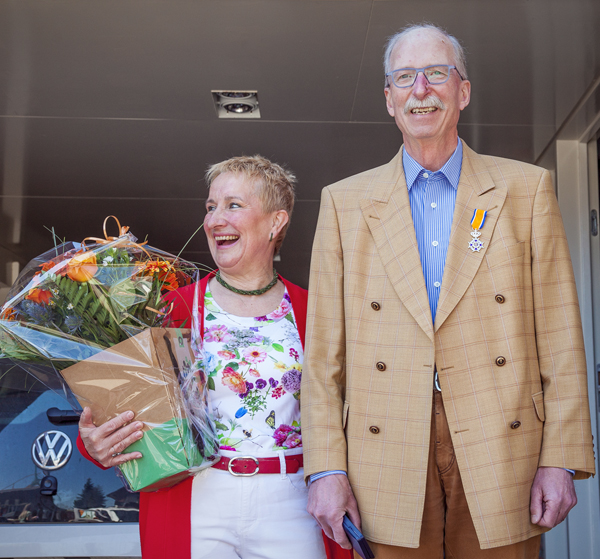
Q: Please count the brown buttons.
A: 6